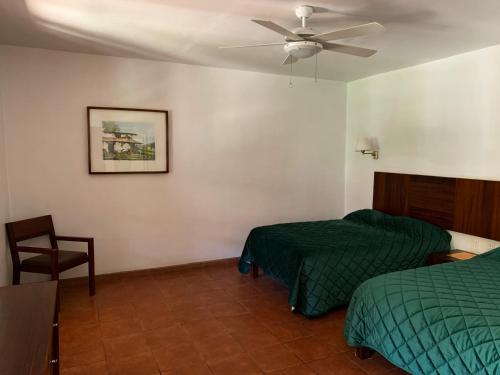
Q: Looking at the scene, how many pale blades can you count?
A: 5